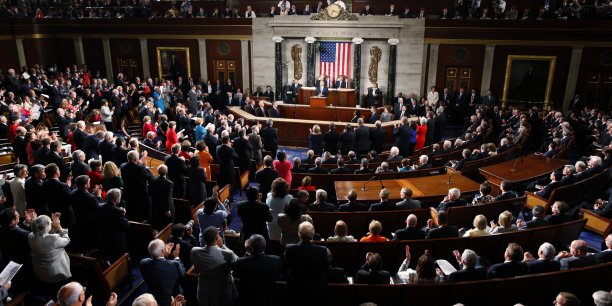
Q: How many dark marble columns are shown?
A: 4